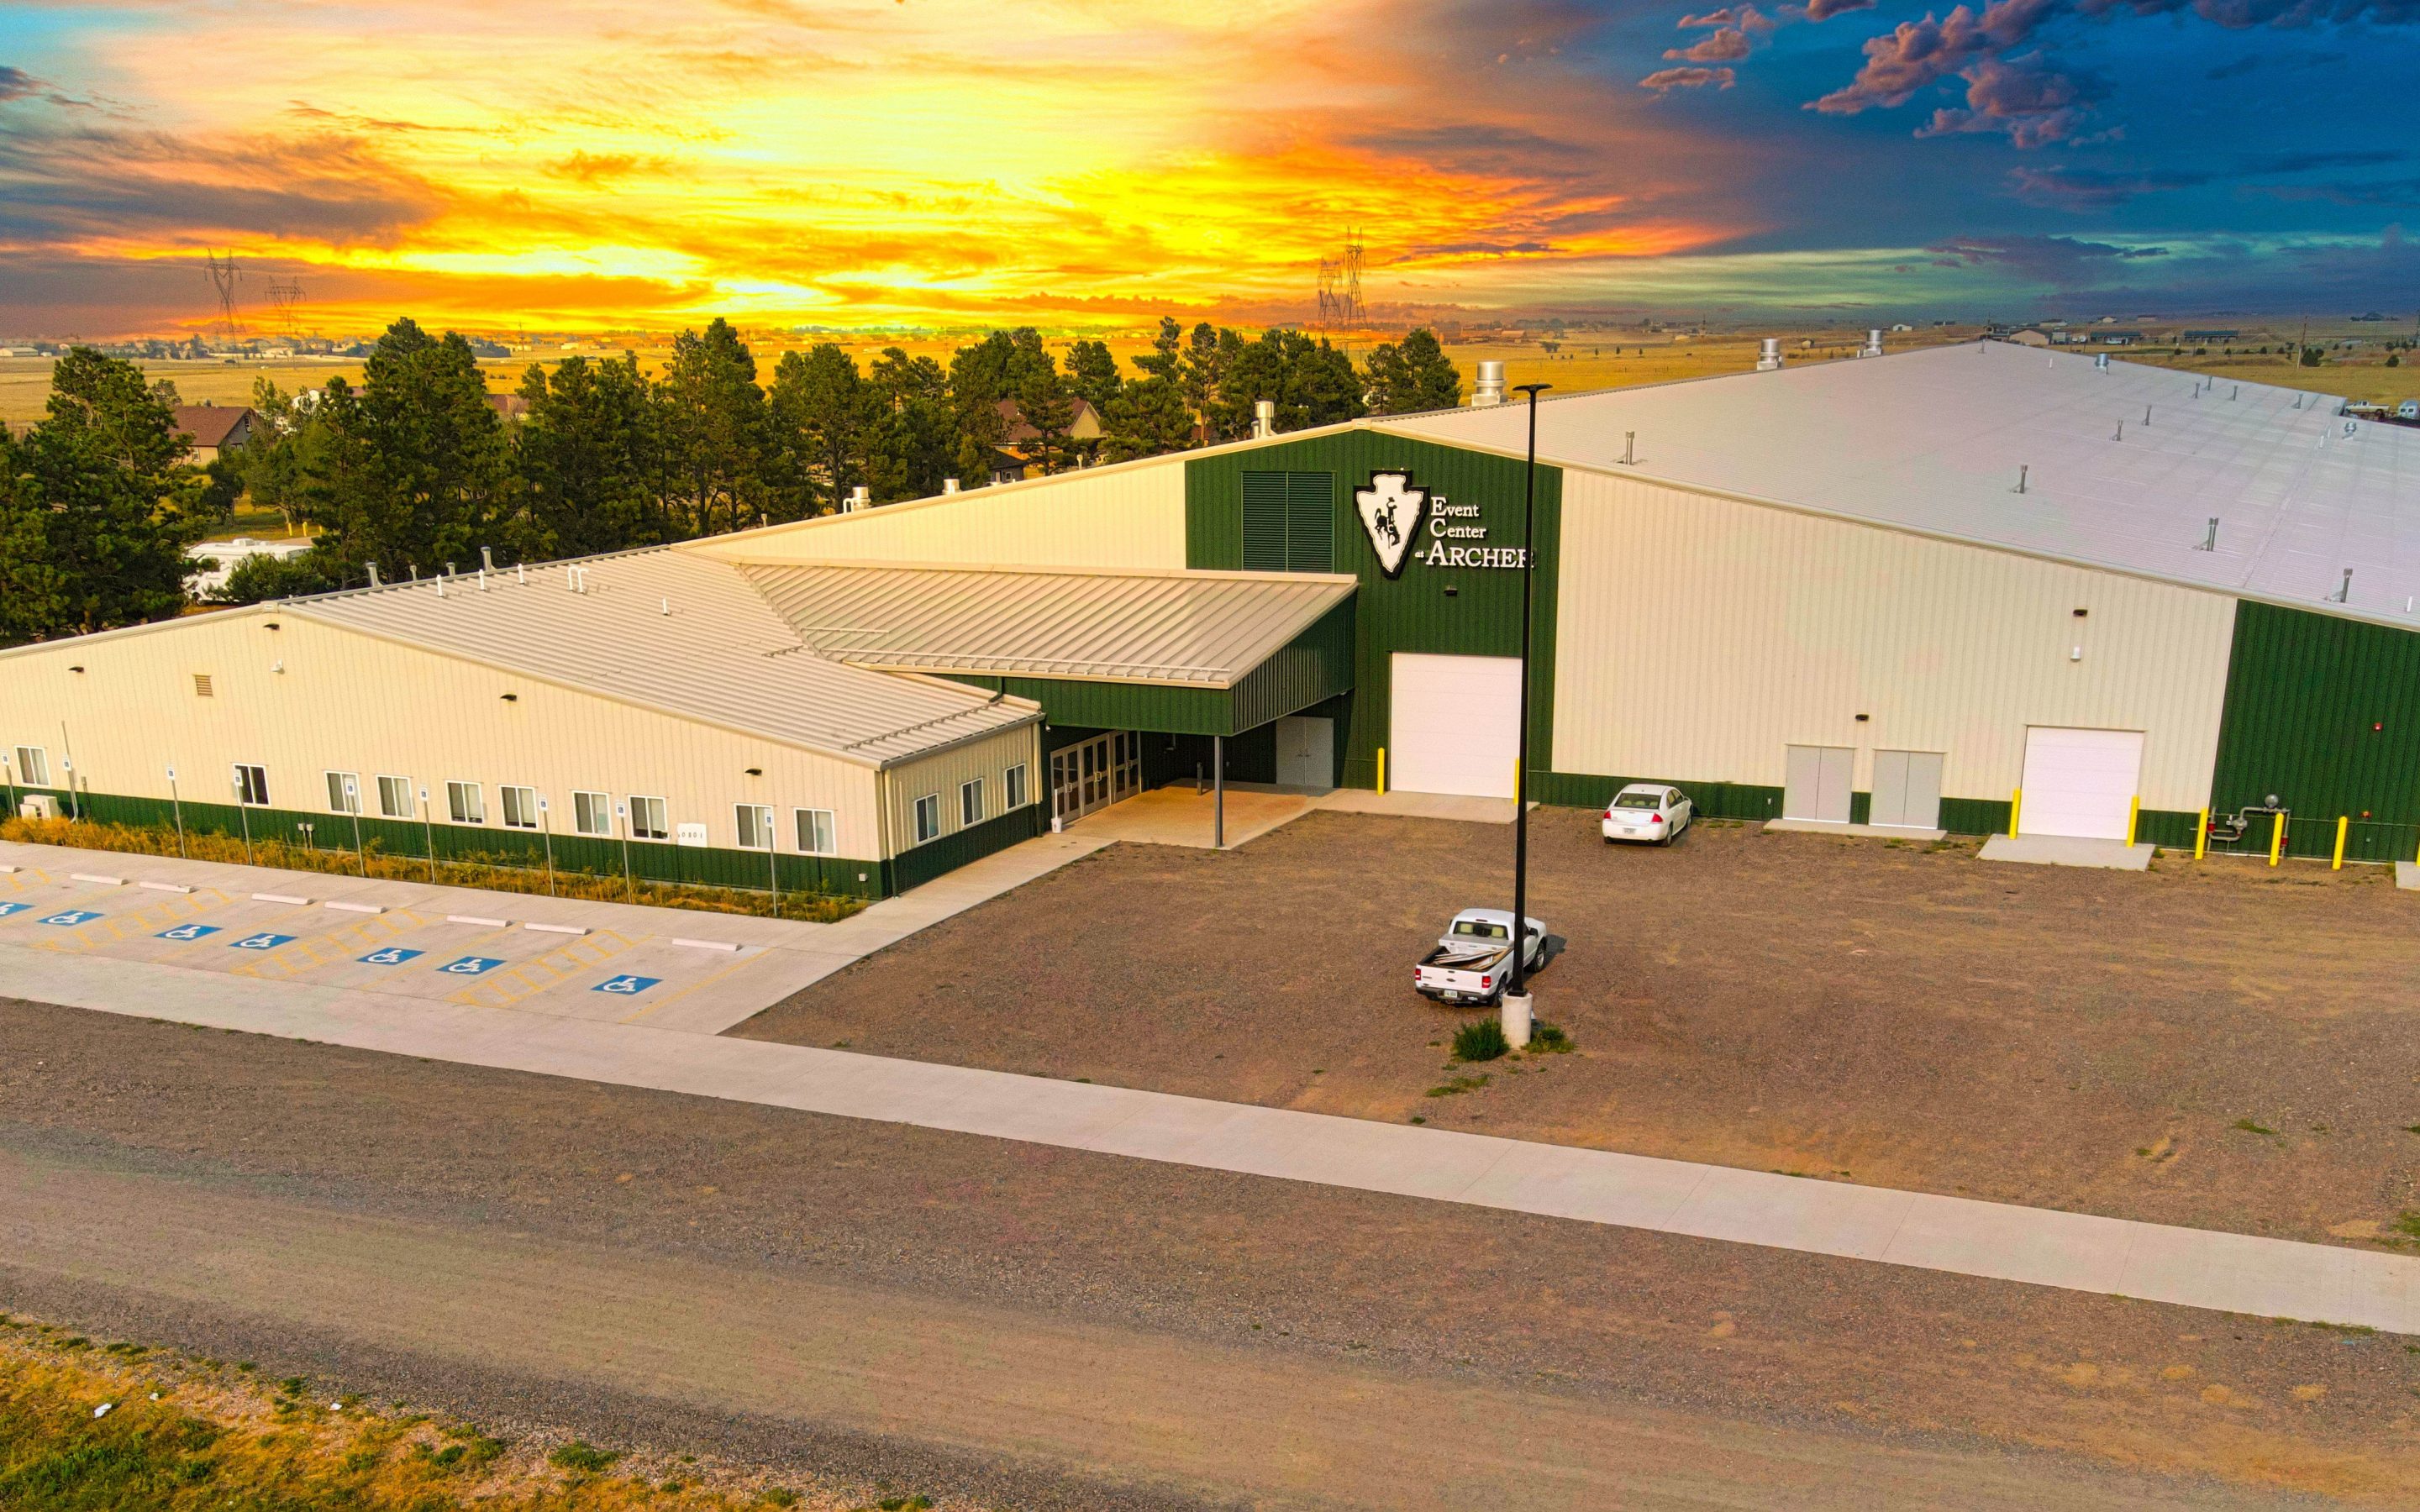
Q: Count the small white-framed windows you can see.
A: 13